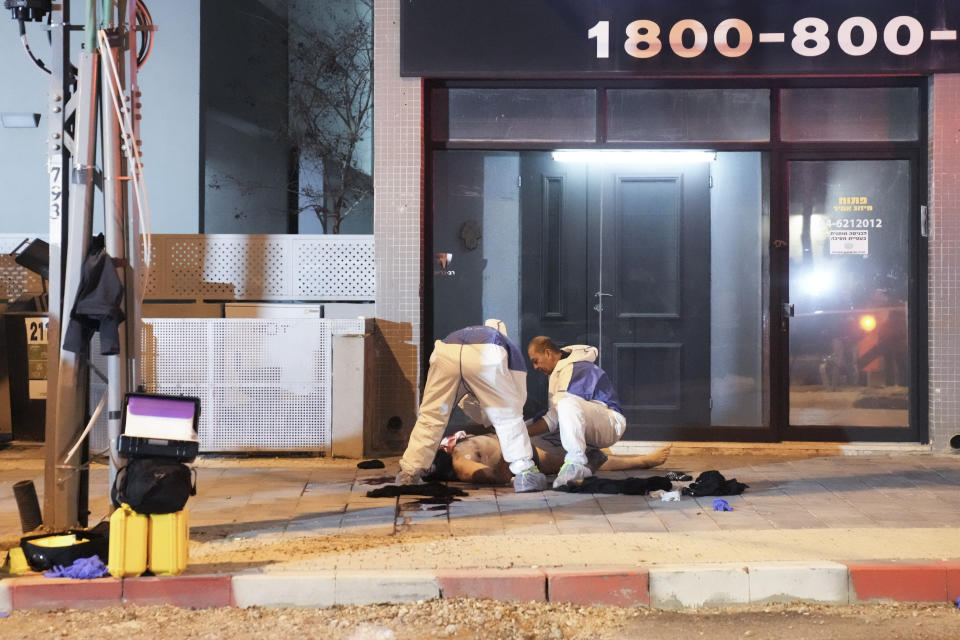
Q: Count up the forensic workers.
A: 2